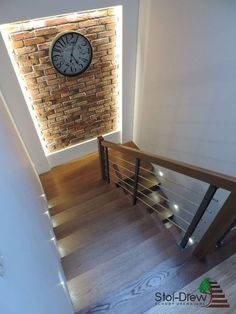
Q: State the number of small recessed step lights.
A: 7